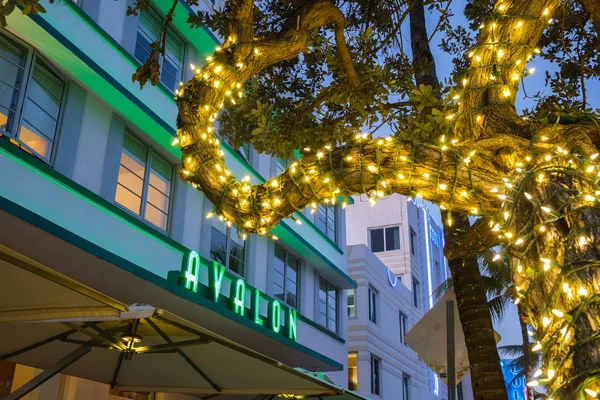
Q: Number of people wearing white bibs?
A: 0